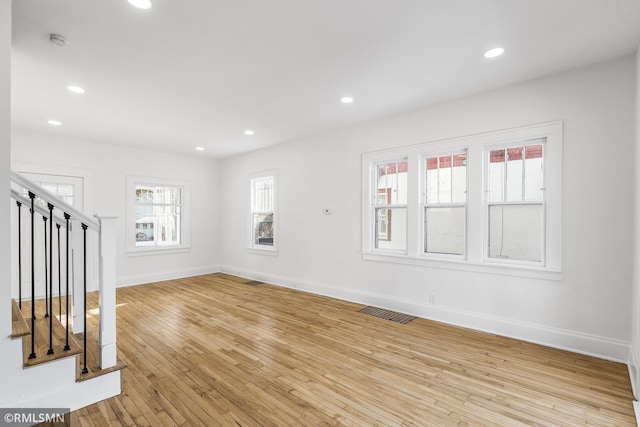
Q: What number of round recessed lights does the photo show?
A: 7